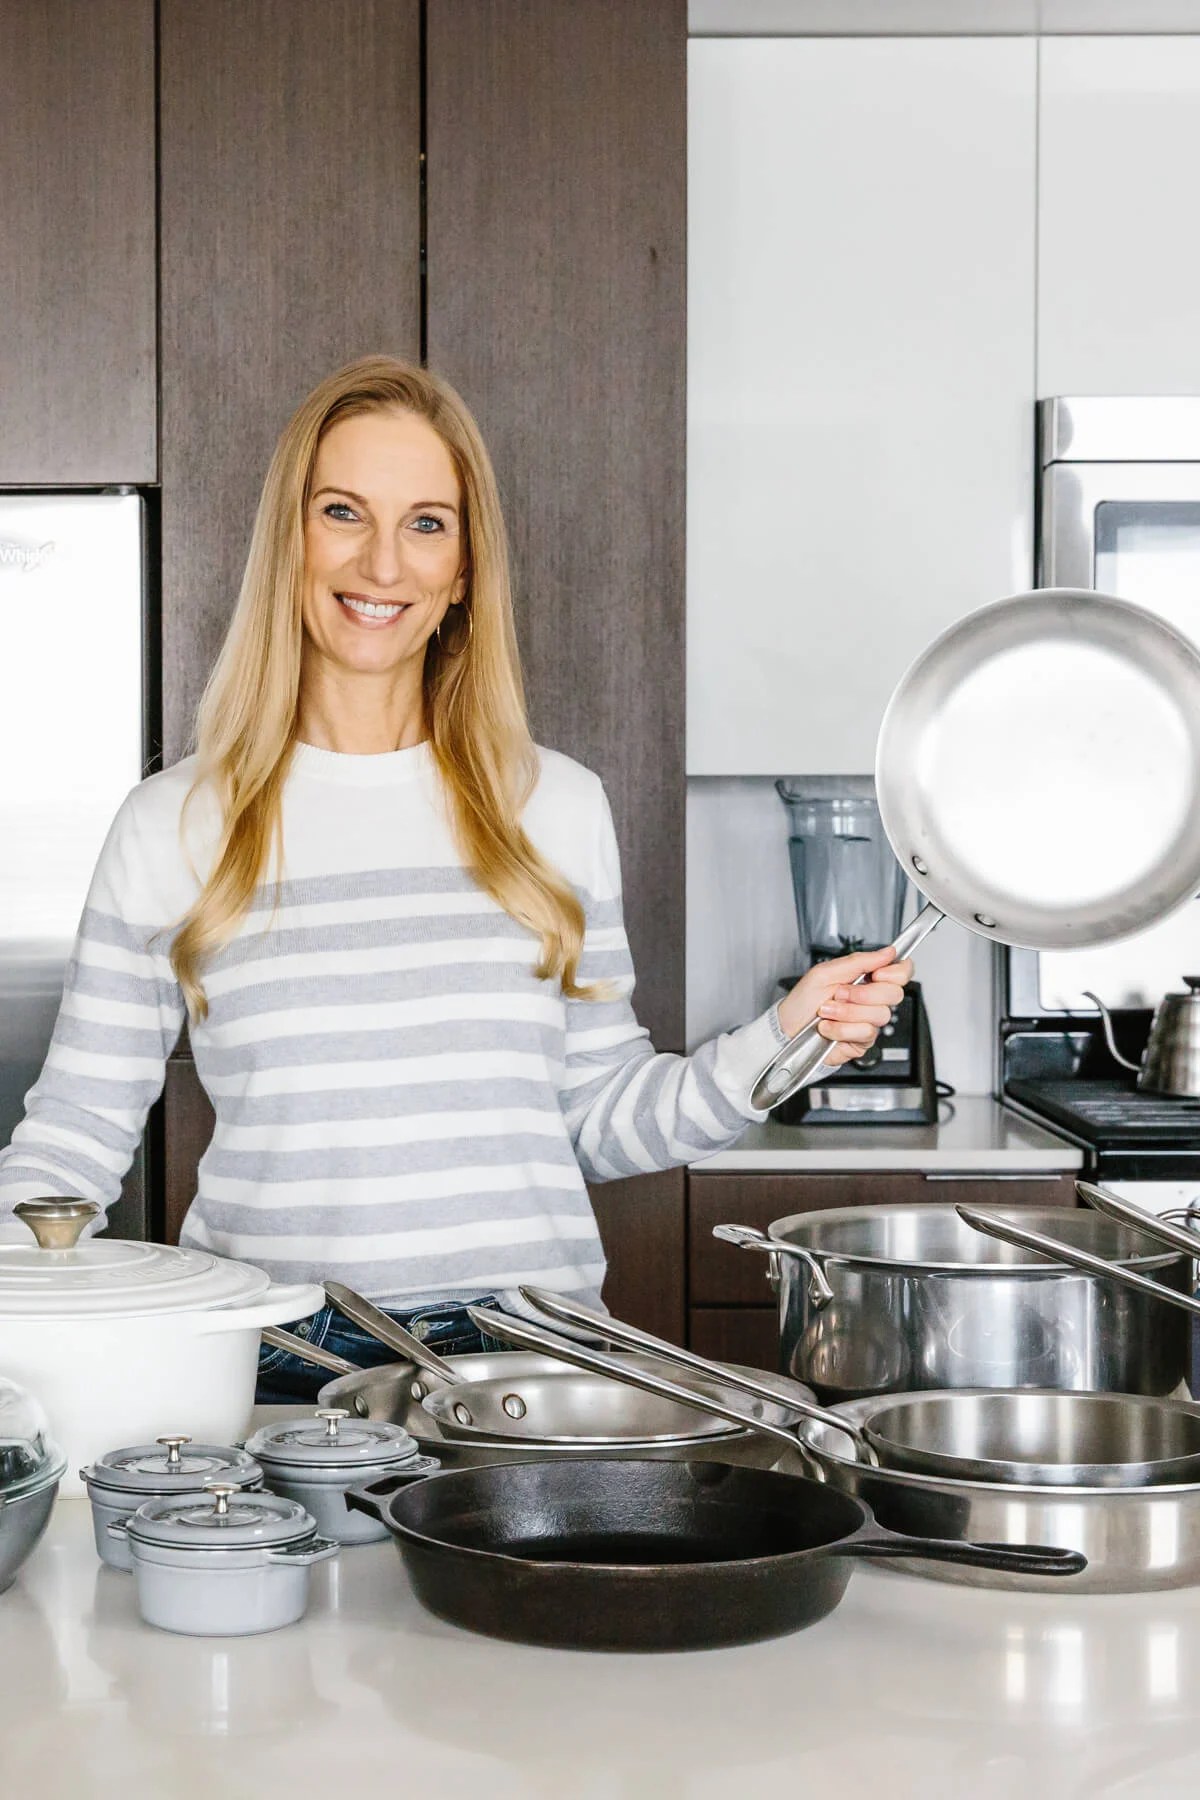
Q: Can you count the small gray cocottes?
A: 3